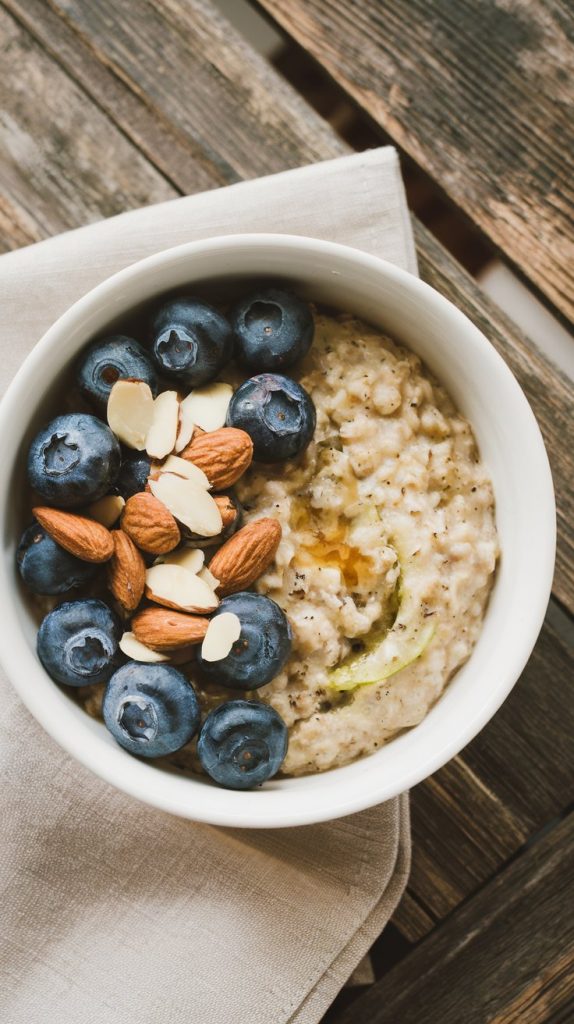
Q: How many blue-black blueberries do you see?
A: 11